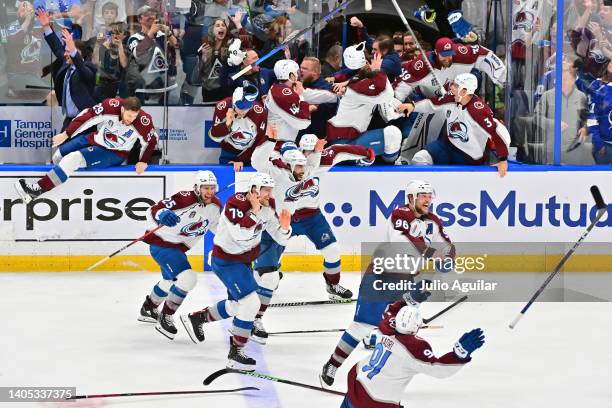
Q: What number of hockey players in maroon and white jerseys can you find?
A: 12